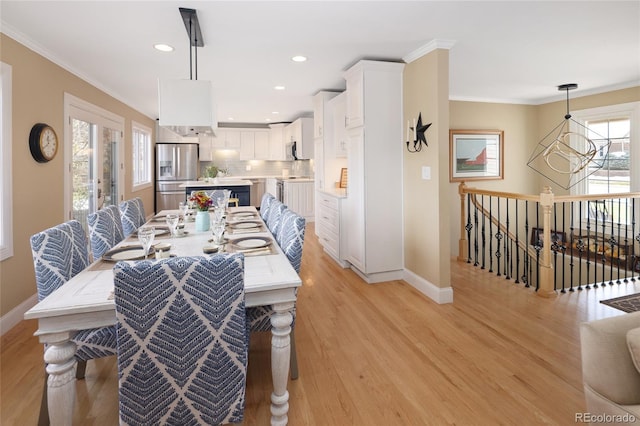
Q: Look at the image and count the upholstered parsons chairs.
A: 8